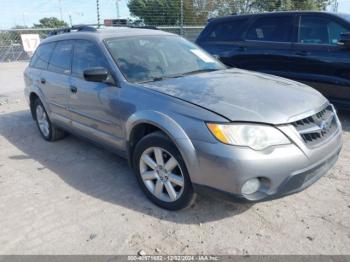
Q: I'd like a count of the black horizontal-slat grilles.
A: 1